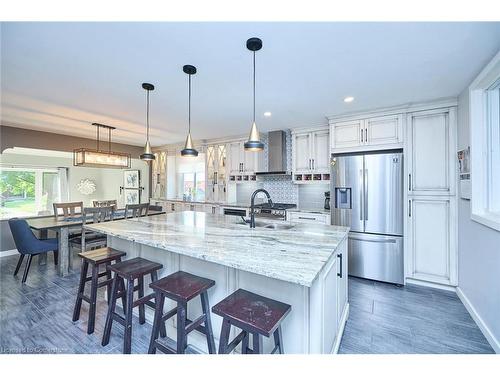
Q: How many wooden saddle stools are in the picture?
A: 4